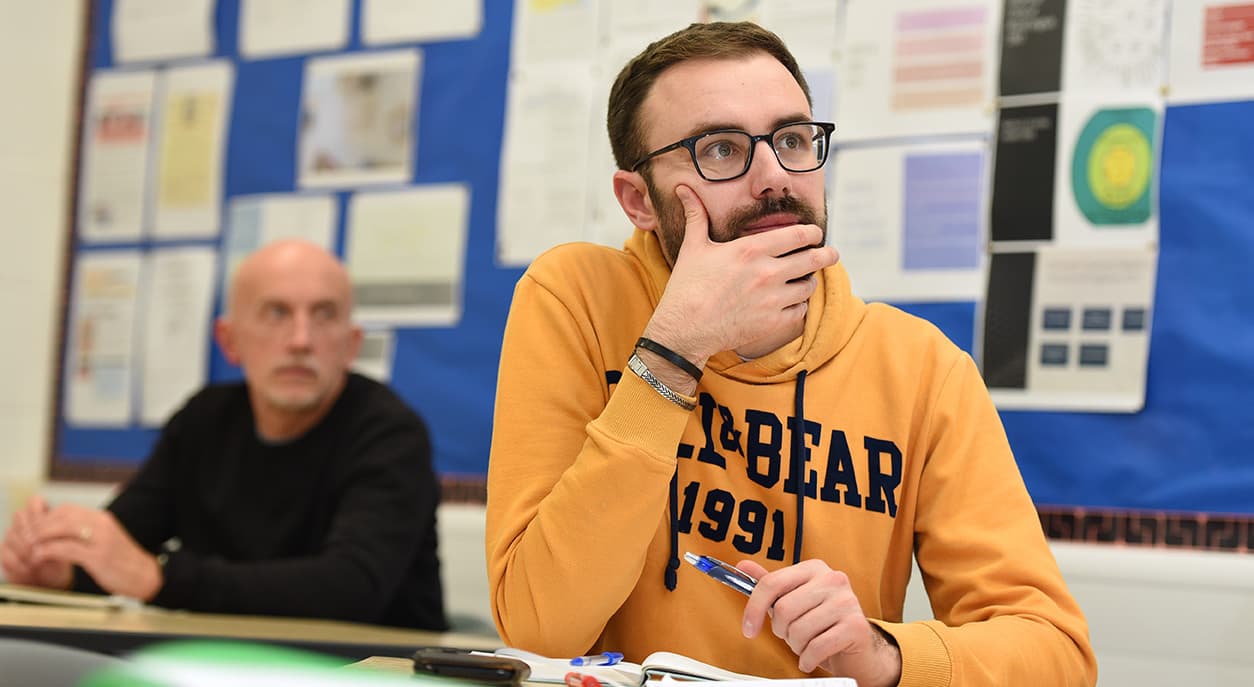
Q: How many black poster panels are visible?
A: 3